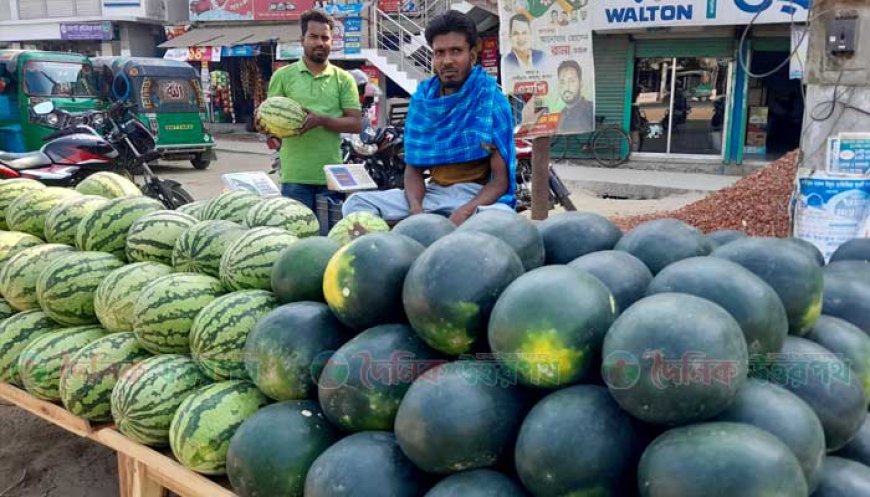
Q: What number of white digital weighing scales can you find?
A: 2